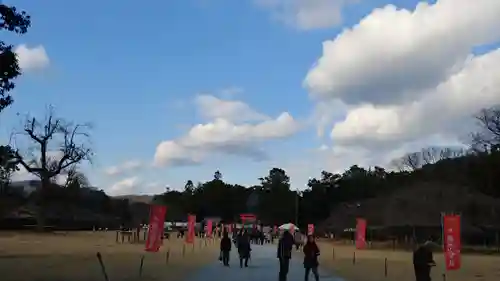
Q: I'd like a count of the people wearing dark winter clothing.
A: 5